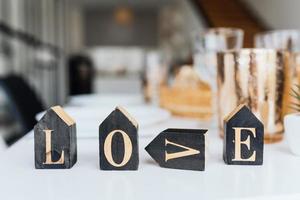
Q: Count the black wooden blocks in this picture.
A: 4